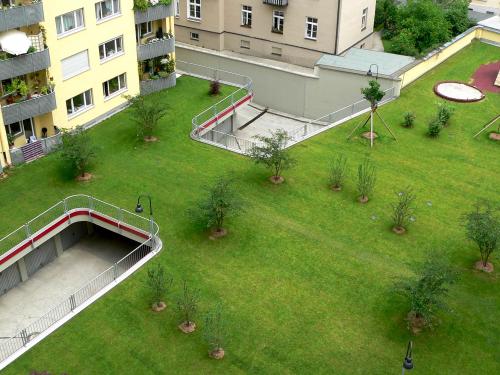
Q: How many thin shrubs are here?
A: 6